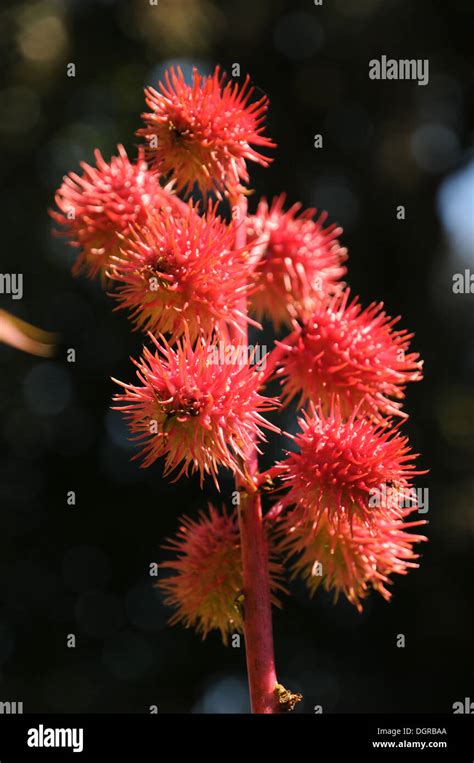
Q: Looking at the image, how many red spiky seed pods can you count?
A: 9